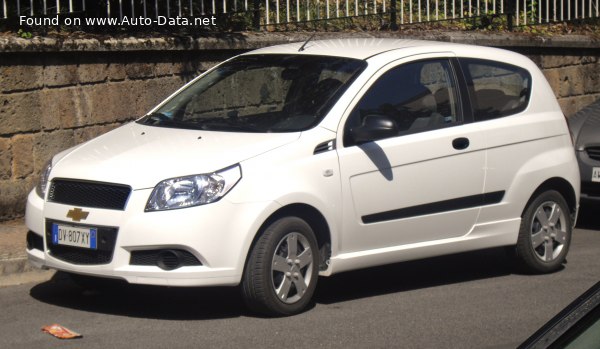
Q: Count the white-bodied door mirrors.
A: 0